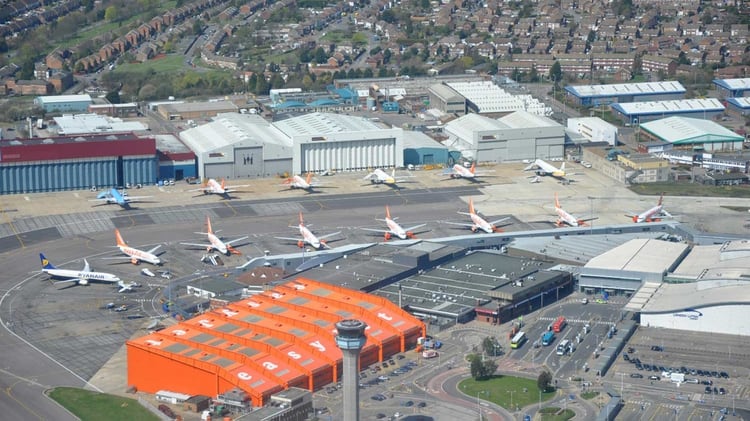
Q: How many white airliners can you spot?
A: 13